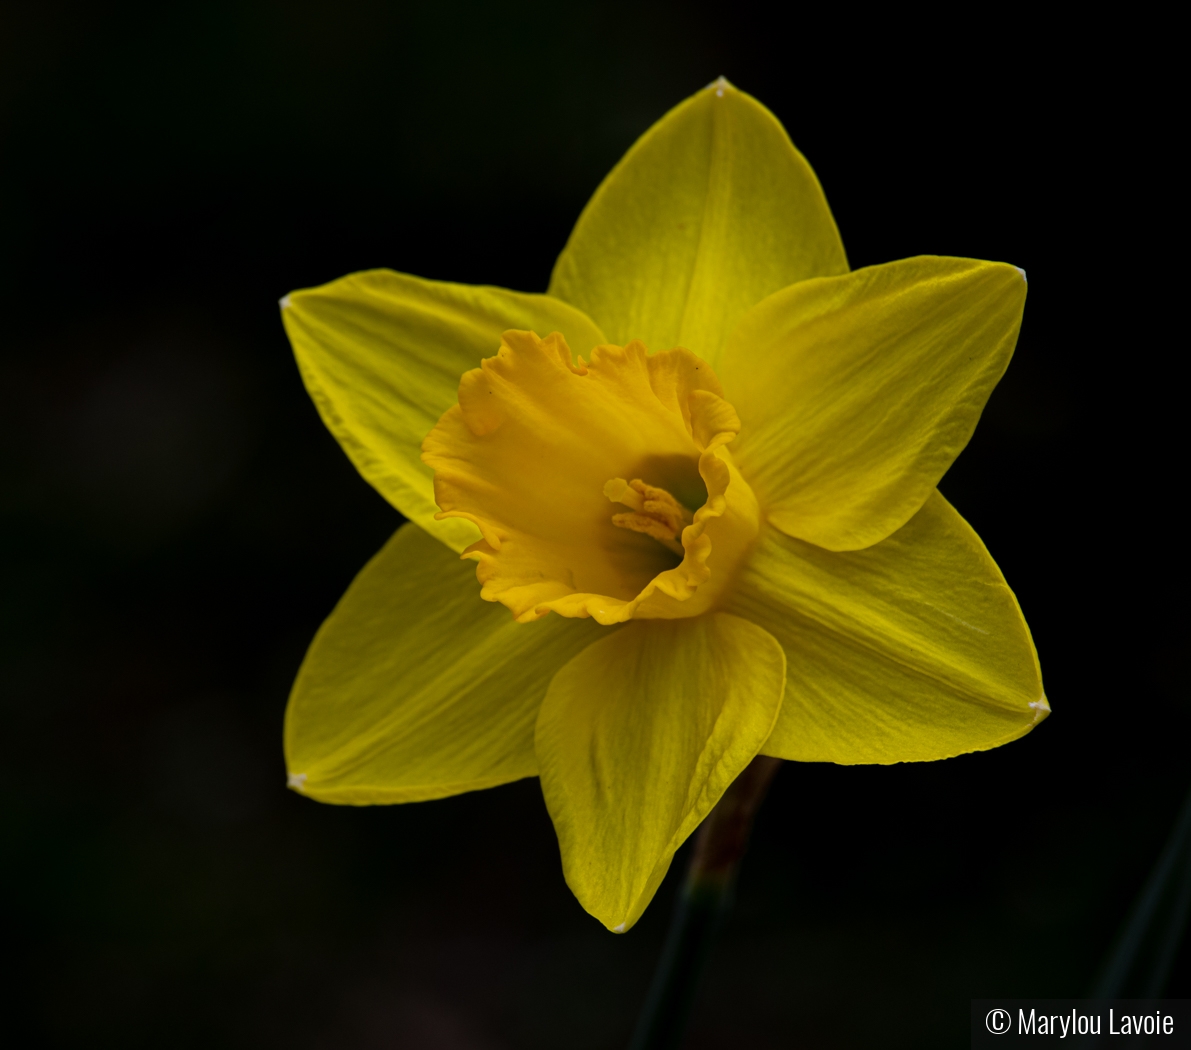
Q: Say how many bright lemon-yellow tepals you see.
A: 6